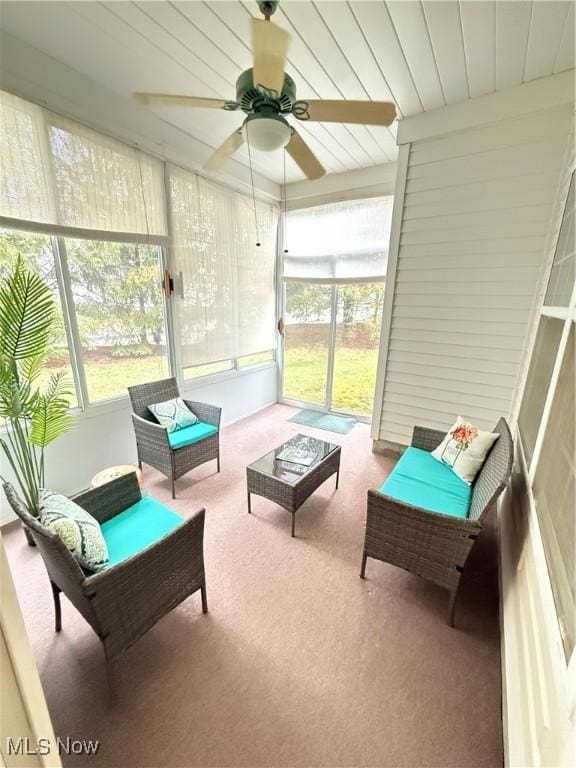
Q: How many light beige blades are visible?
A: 5